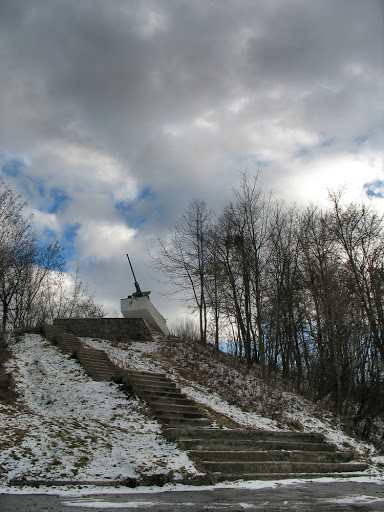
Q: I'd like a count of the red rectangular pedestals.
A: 0